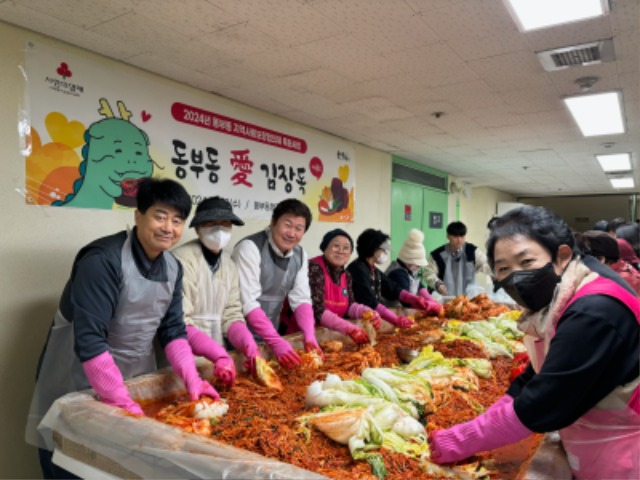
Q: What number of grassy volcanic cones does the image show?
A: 0